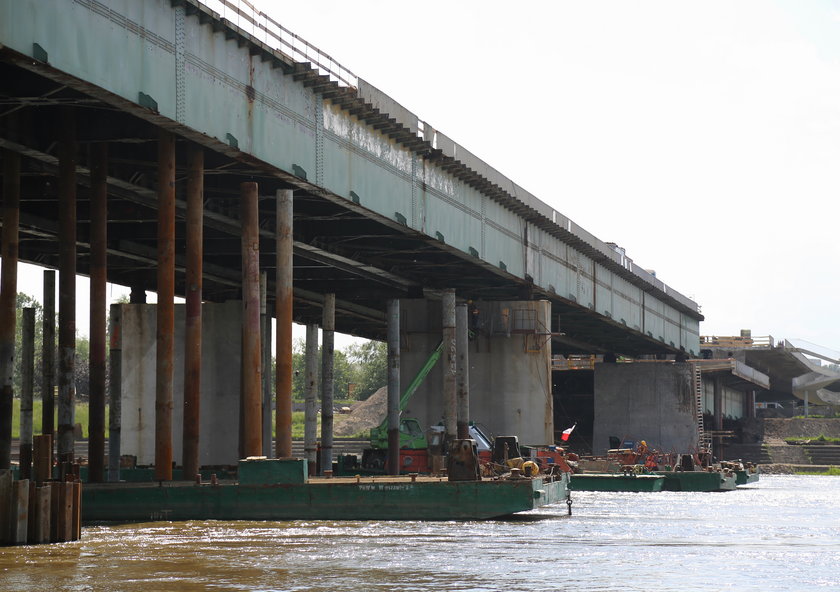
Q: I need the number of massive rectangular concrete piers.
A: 3